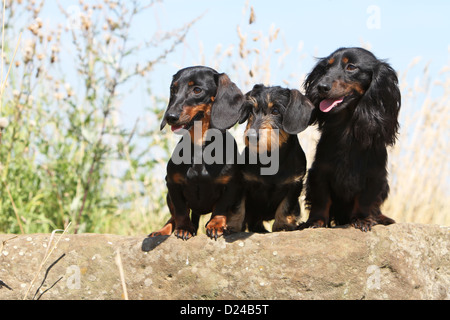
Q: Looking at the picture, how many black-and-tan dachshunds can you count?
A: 3